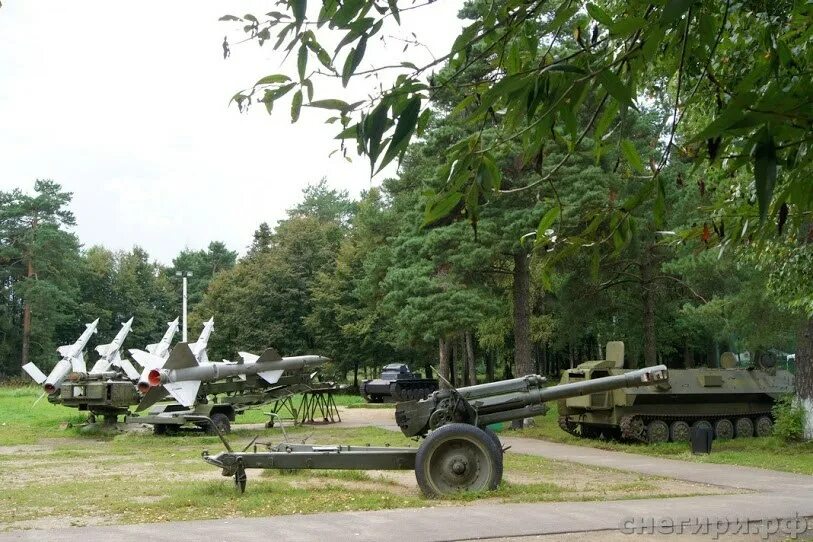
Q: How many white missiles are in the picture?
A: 4